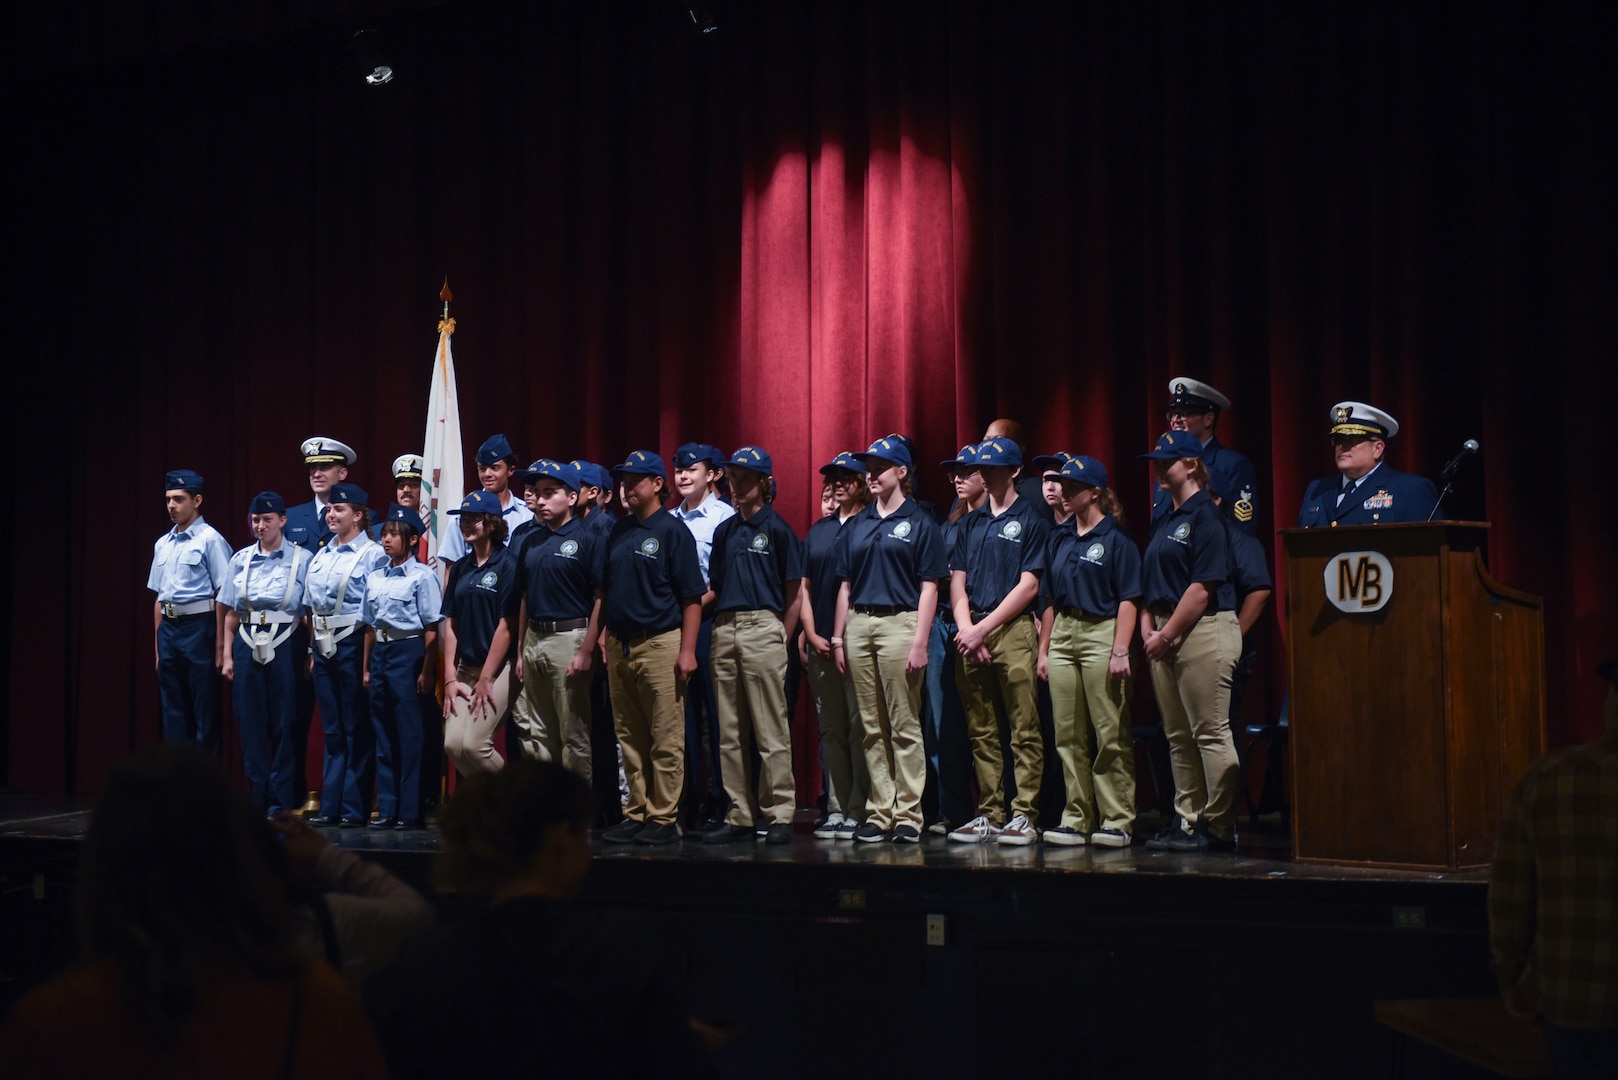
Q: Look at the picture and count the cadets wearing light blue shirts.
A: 6